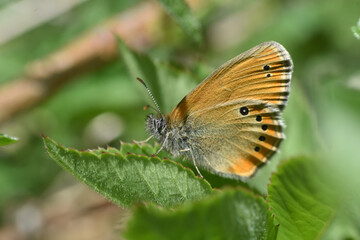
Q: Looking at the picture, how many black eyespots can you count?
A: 7